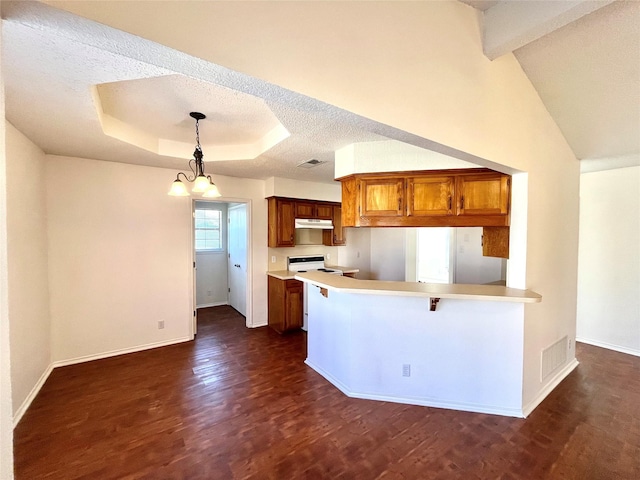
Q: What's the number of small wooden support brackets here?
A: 2